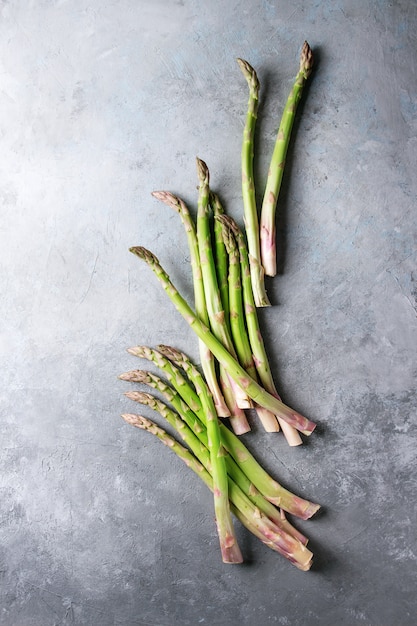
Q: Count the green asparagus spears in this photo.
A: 13